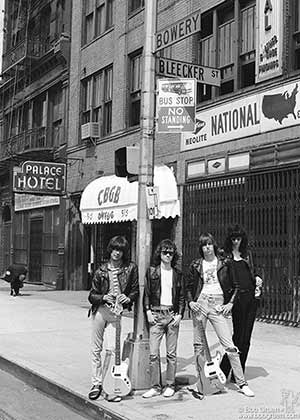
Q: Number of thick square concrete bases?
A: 1